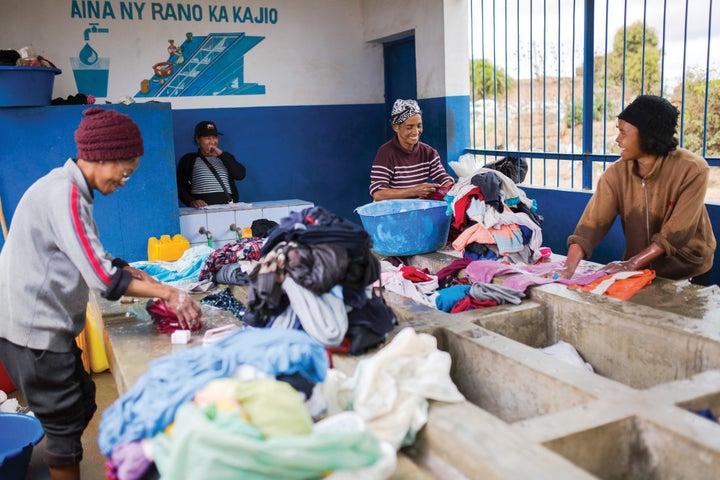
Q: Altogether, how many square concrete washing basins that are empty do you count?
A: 2